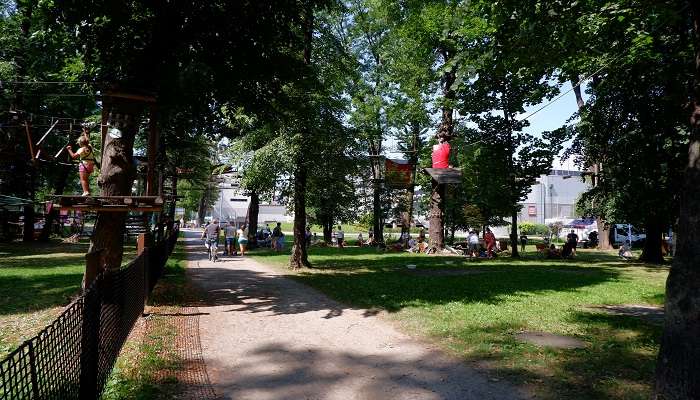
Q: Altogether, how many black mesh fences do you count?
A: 1